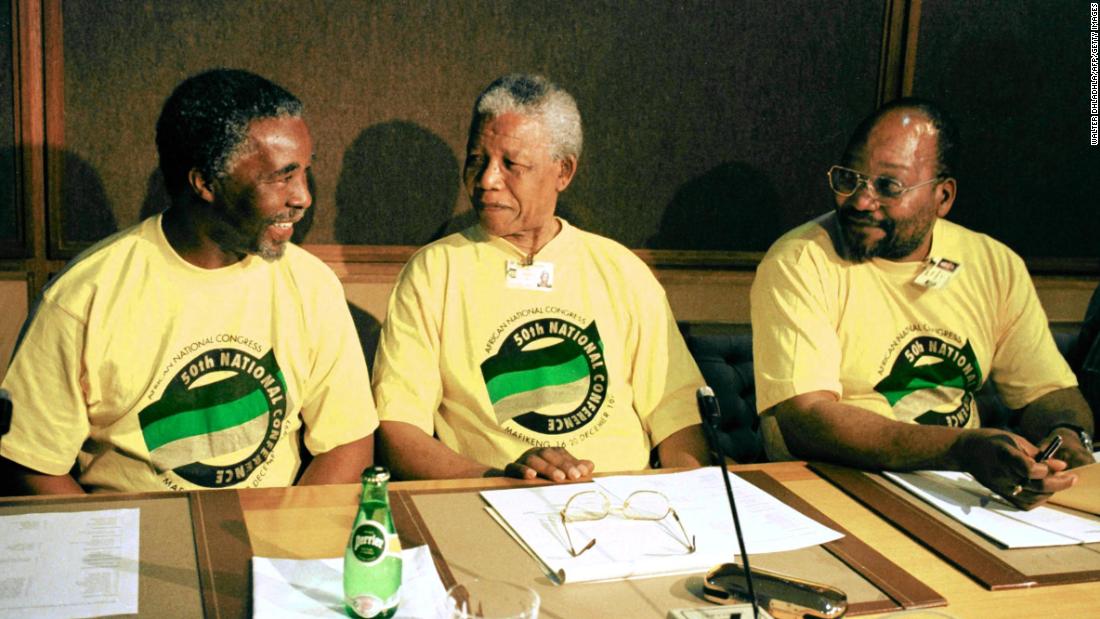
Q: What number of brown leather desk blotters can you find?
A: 3